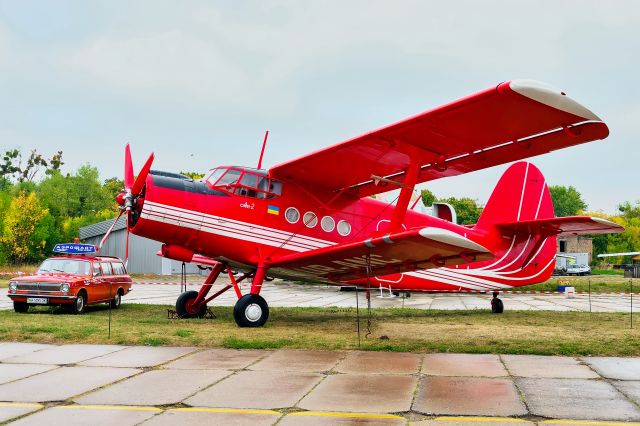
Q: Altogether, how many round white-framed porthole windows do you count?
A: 4